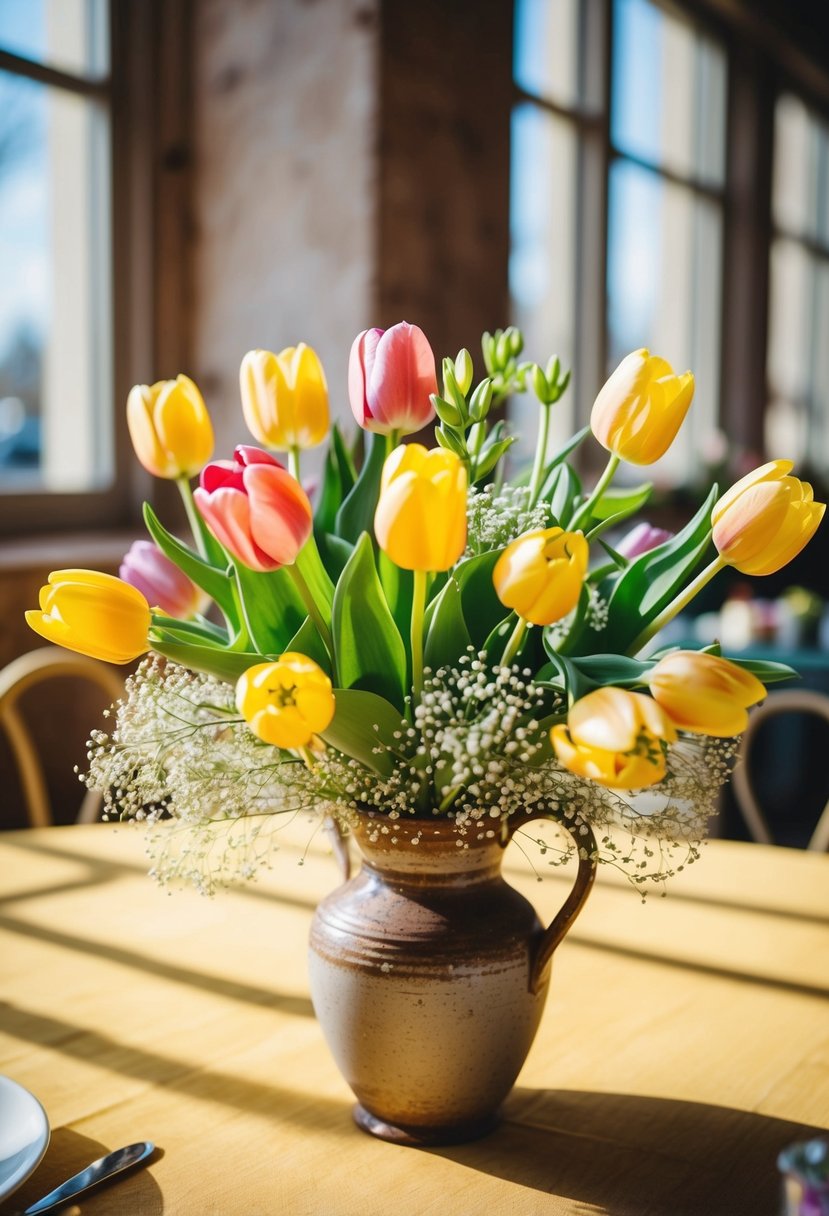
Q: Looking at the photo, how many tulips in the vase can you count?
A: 14